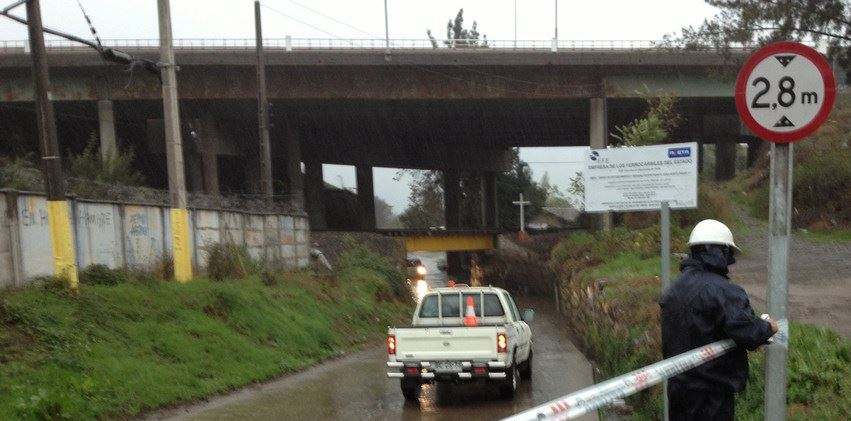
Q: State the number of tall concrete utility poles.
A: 3